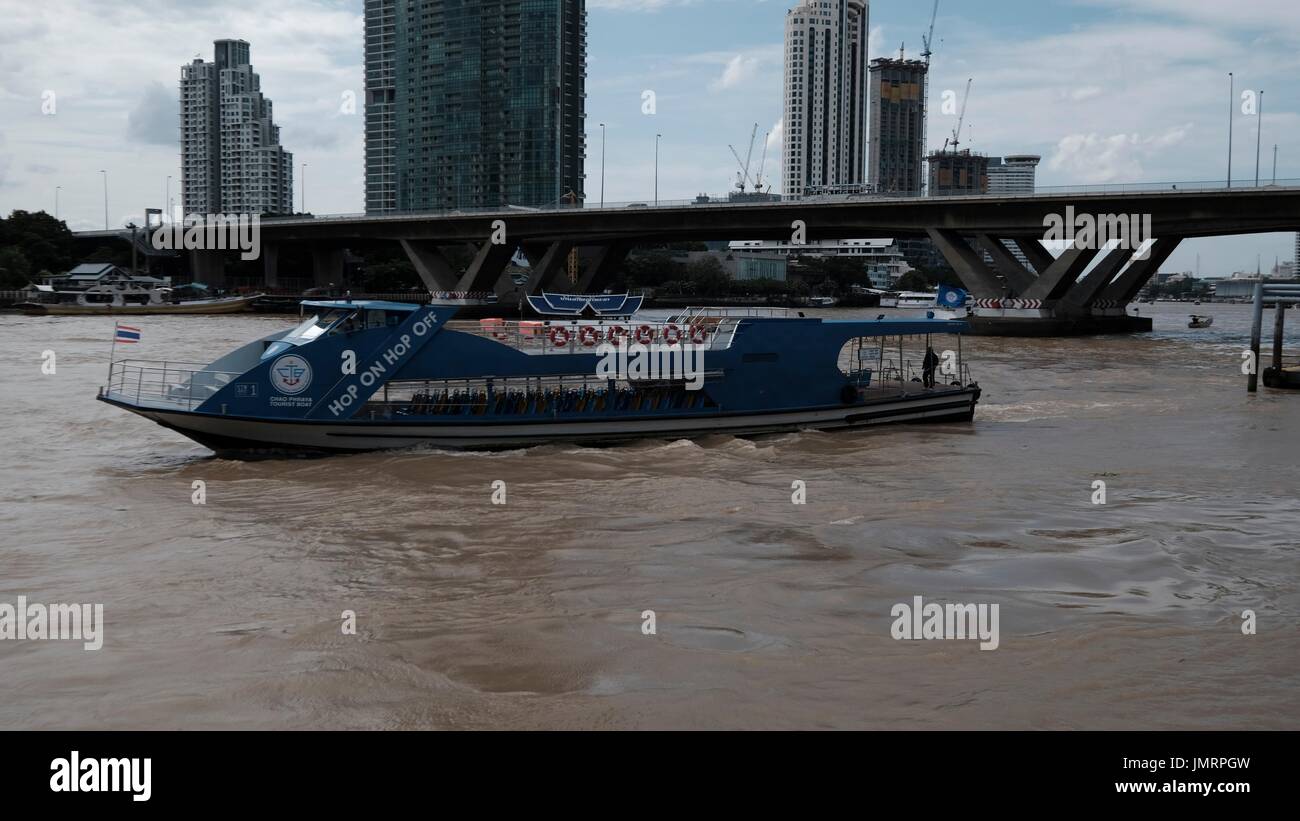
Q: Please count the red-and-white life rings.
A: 6